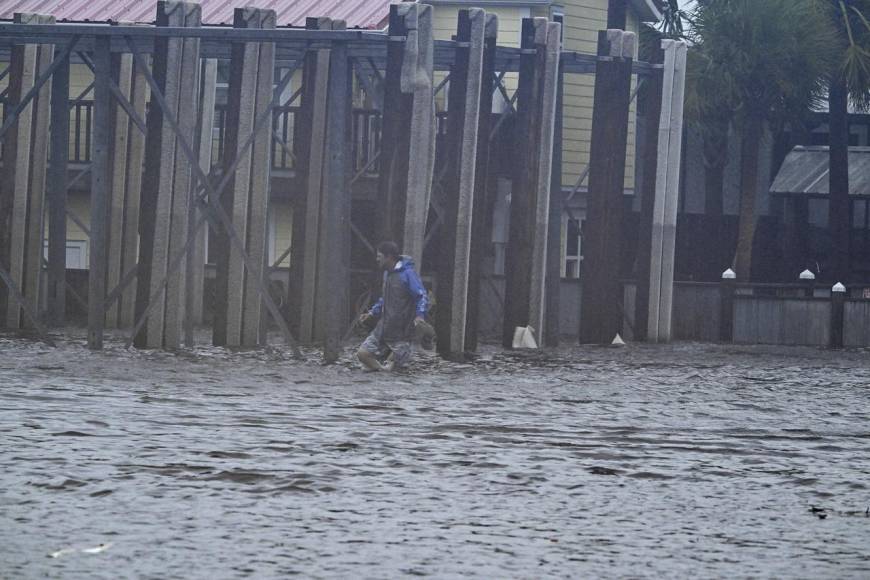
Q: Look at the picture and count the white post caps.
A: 3